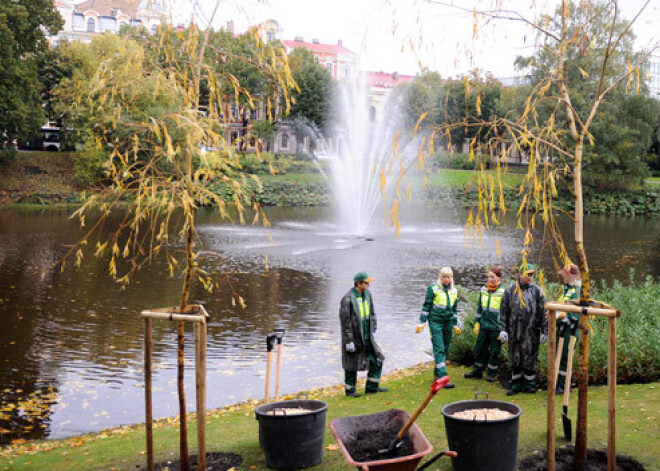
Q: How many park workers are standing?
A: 5